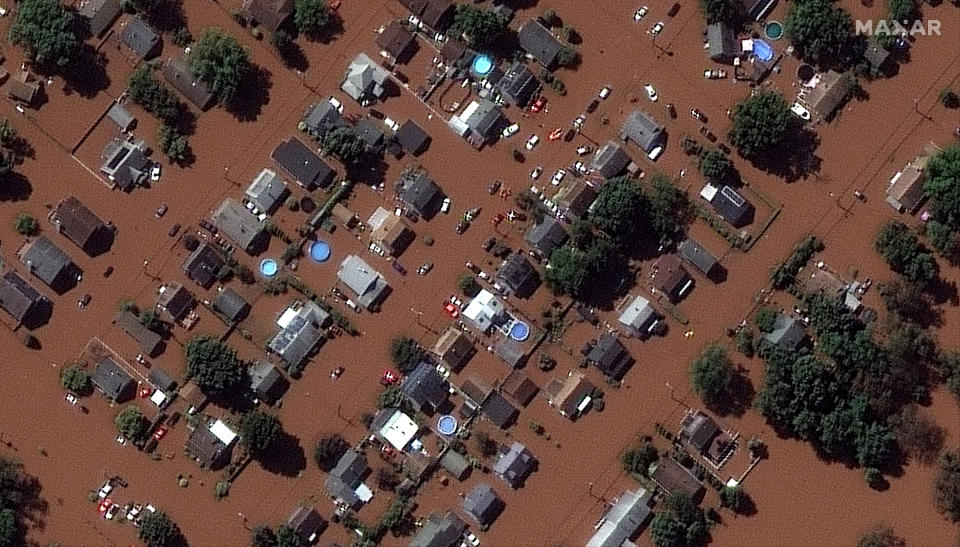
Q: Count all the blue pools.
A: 6